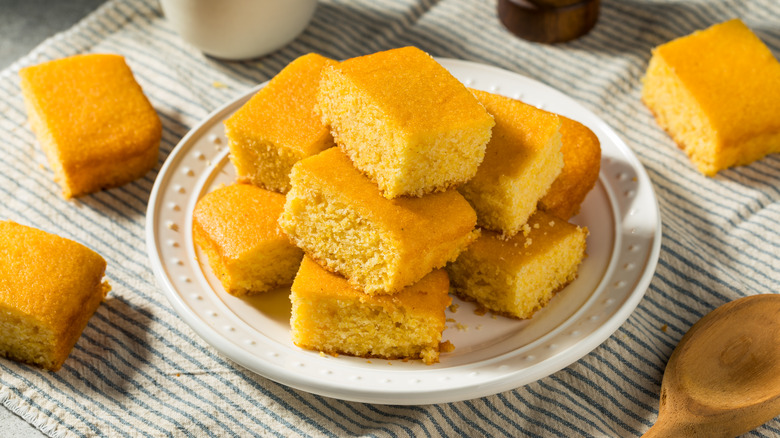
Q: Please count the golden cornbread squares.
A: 11